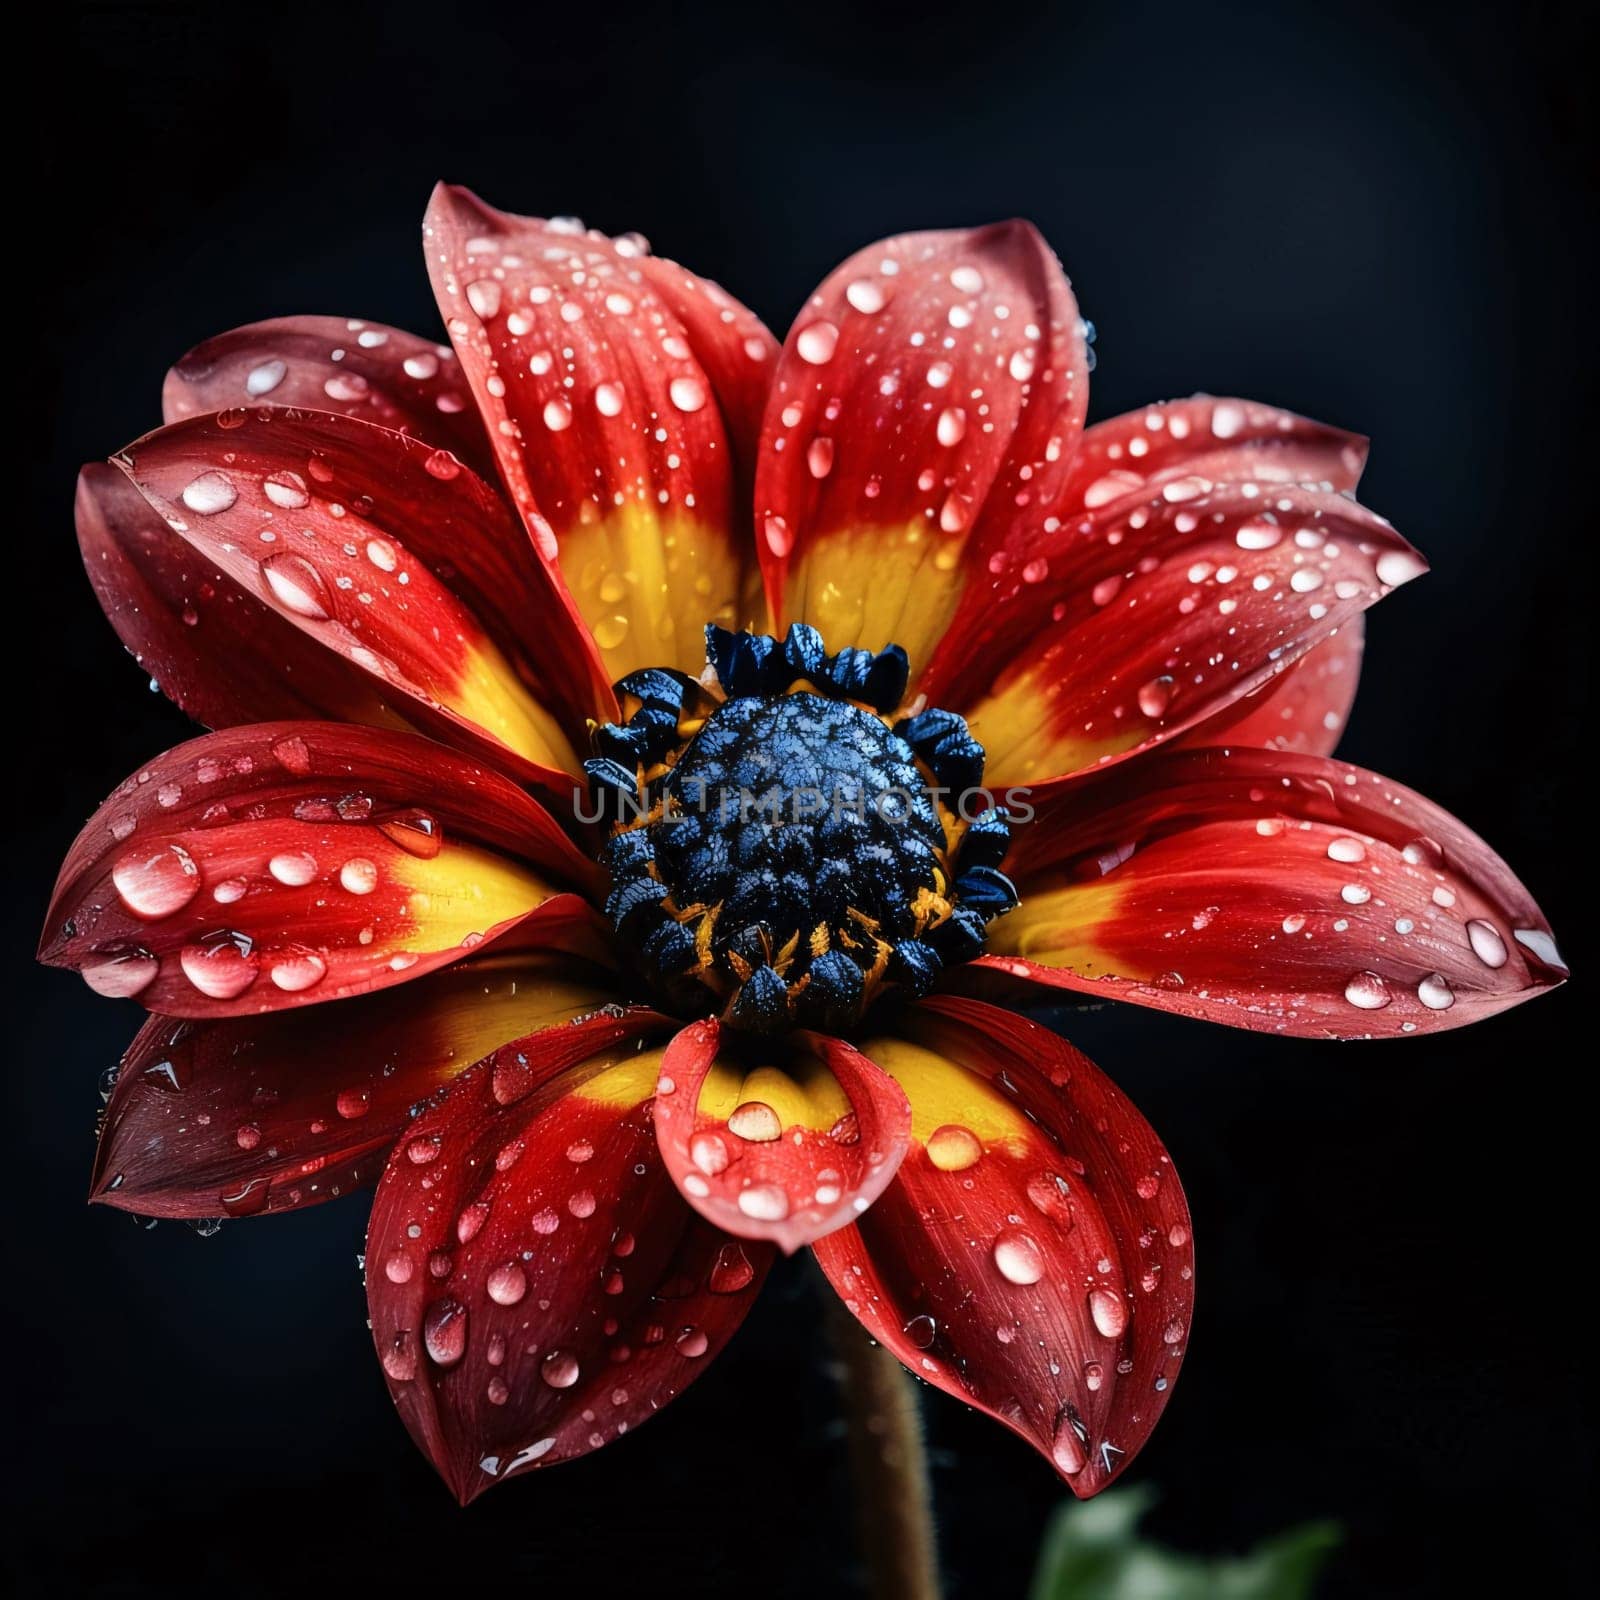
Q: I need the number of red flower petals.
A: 14